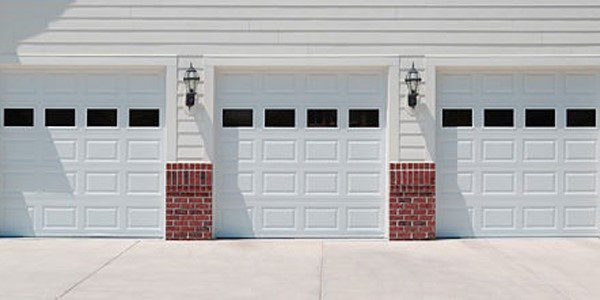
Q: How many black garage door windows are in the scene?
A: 12